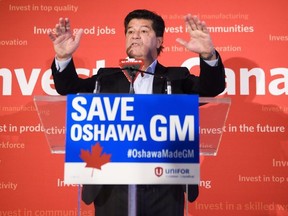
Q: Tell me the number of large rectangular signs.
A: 1